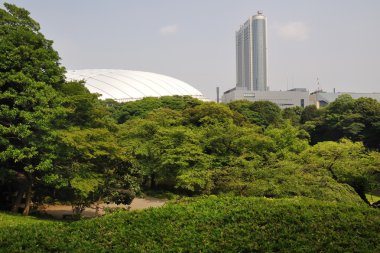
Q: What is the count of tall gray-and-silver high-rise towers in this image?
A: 1